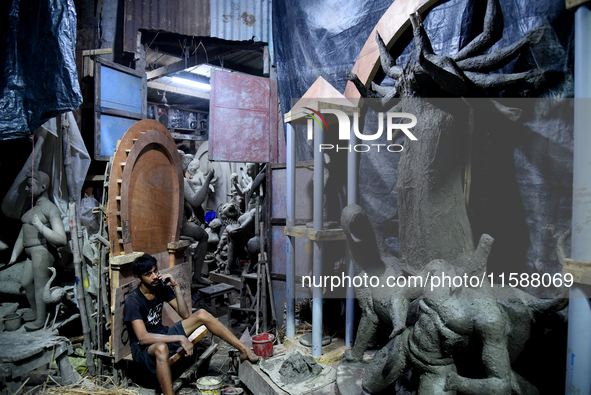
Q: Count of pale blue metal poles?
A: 4